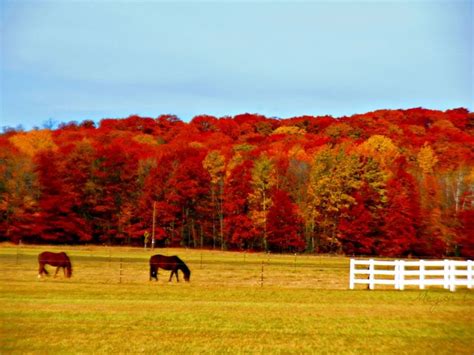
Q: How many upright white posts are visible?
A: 8